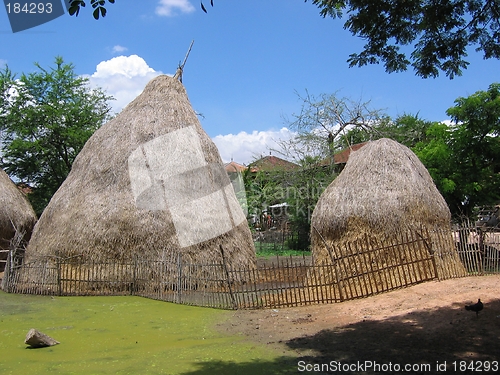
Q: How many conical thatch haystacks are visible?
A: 3